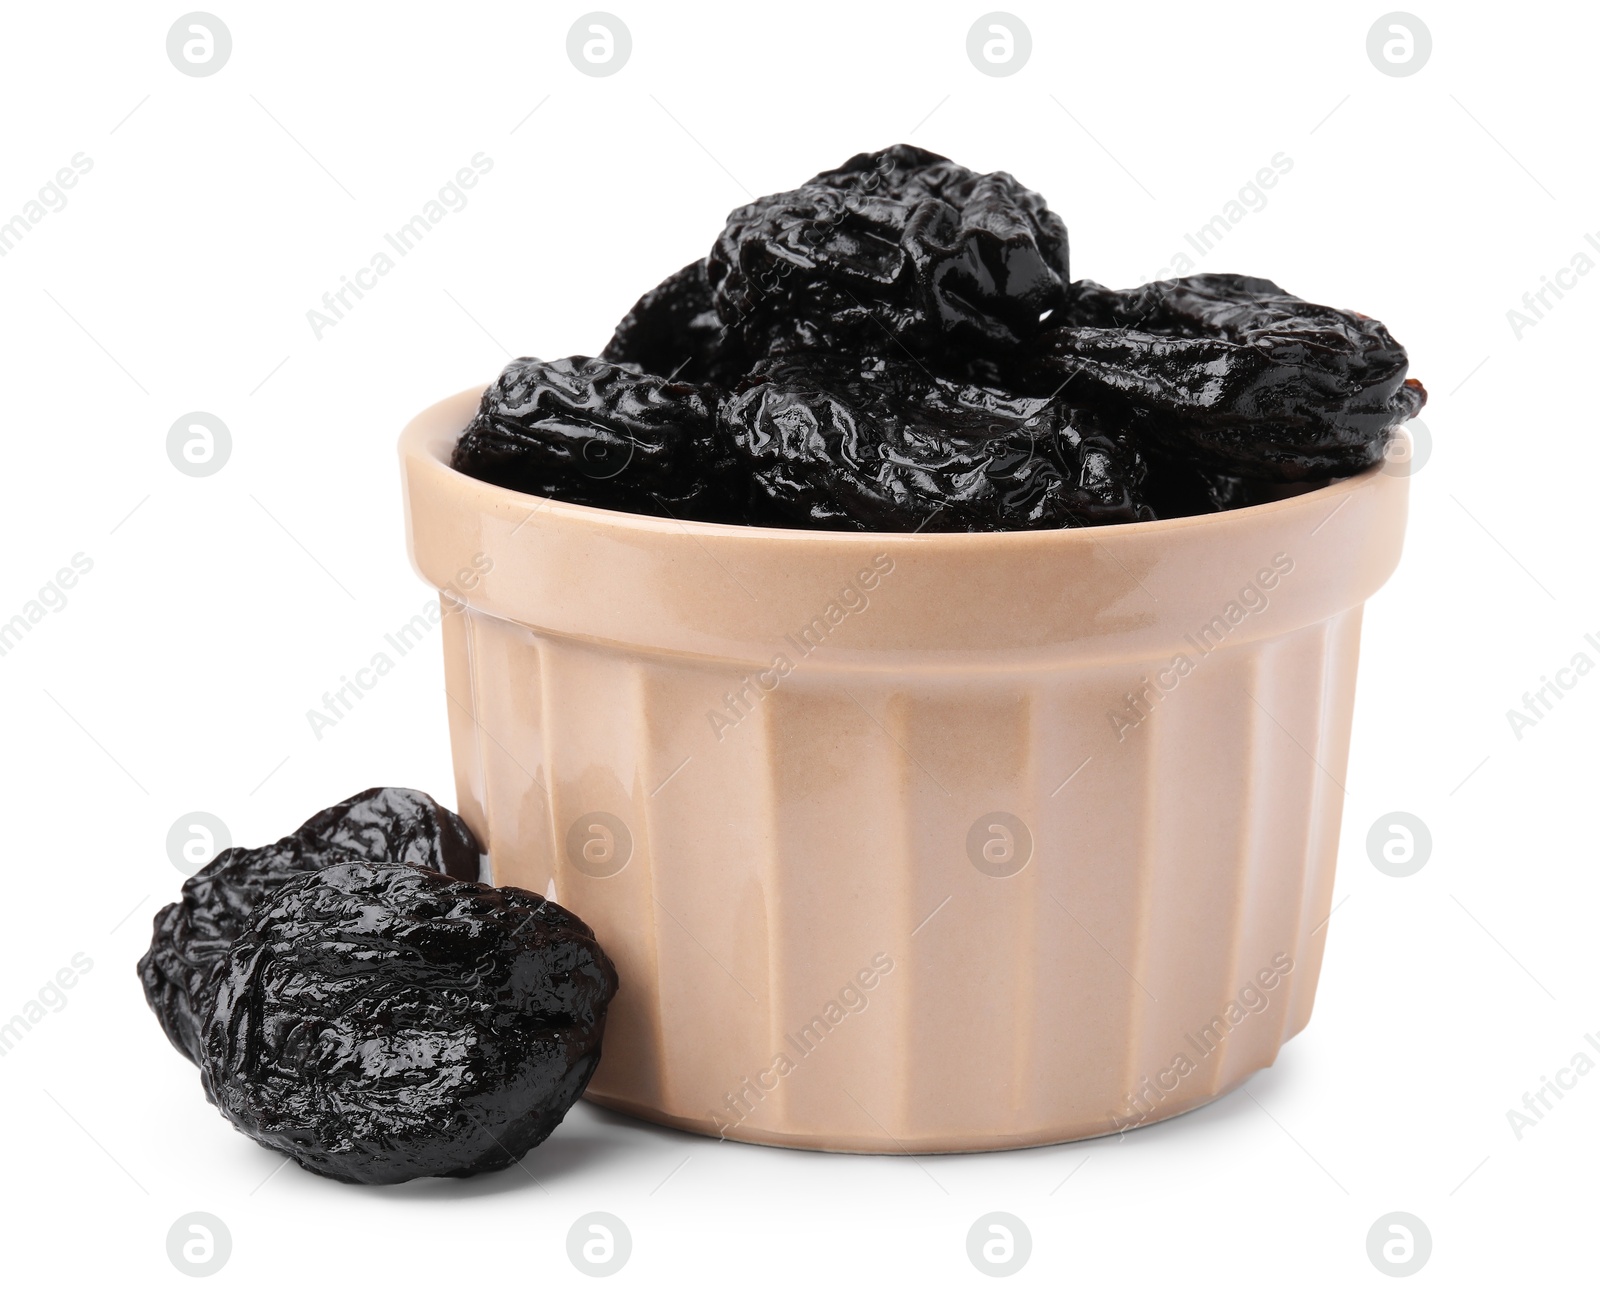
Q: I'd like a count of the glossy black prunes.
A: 7